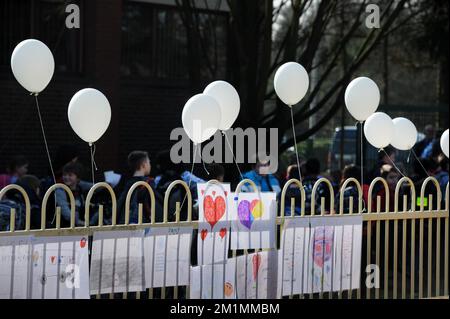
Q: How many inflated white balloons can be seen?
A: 9